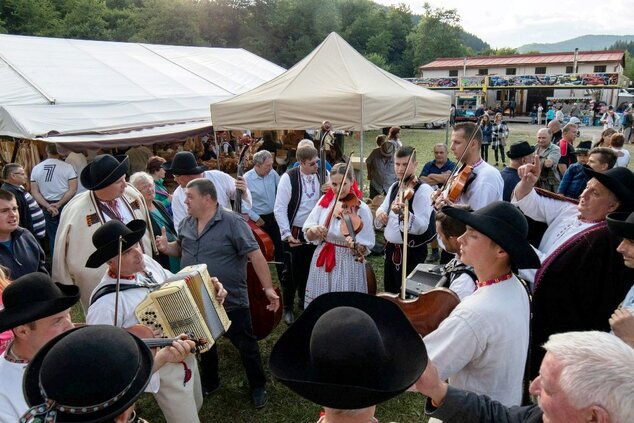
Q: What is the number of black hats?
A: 11